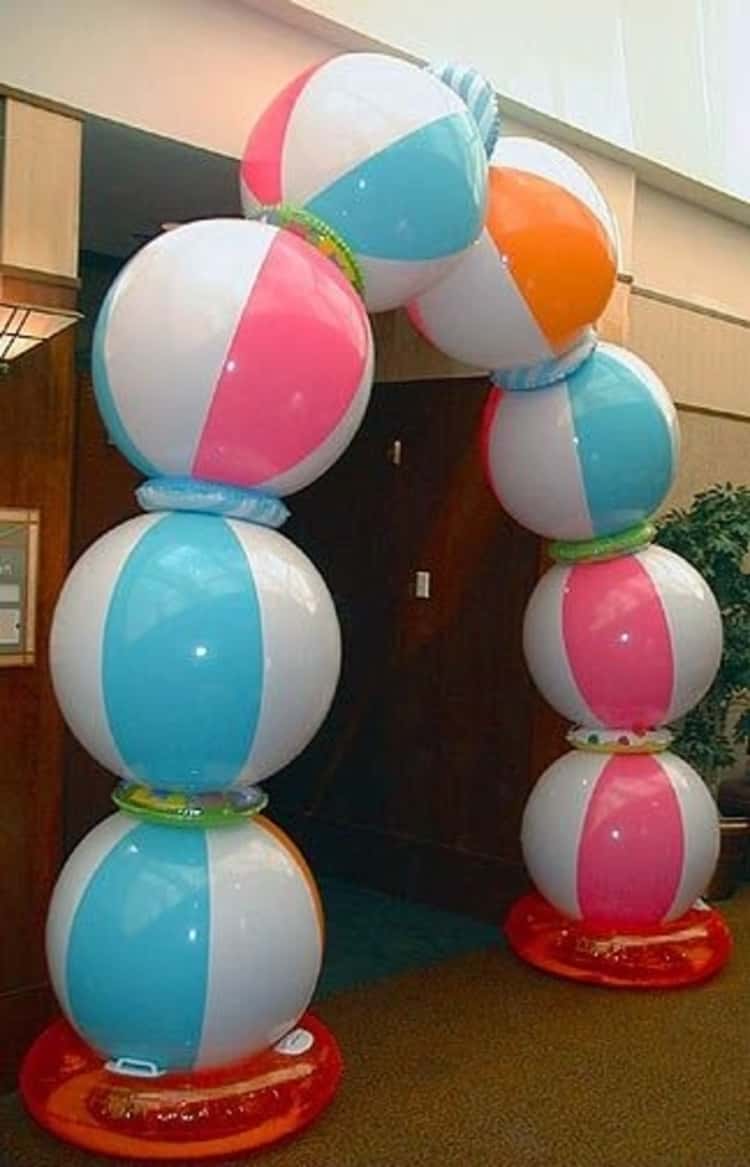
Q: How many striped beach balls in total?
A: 8